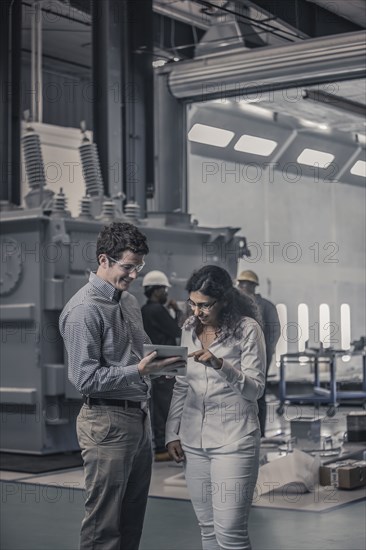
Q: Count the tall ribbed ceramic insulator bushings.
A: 2